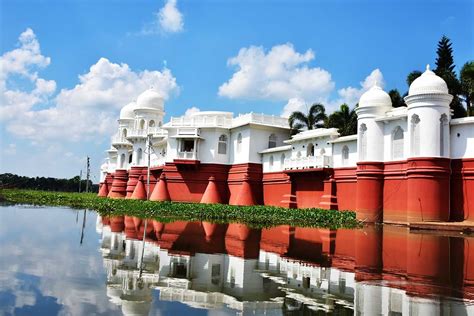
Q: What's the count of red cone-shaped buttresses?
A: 5